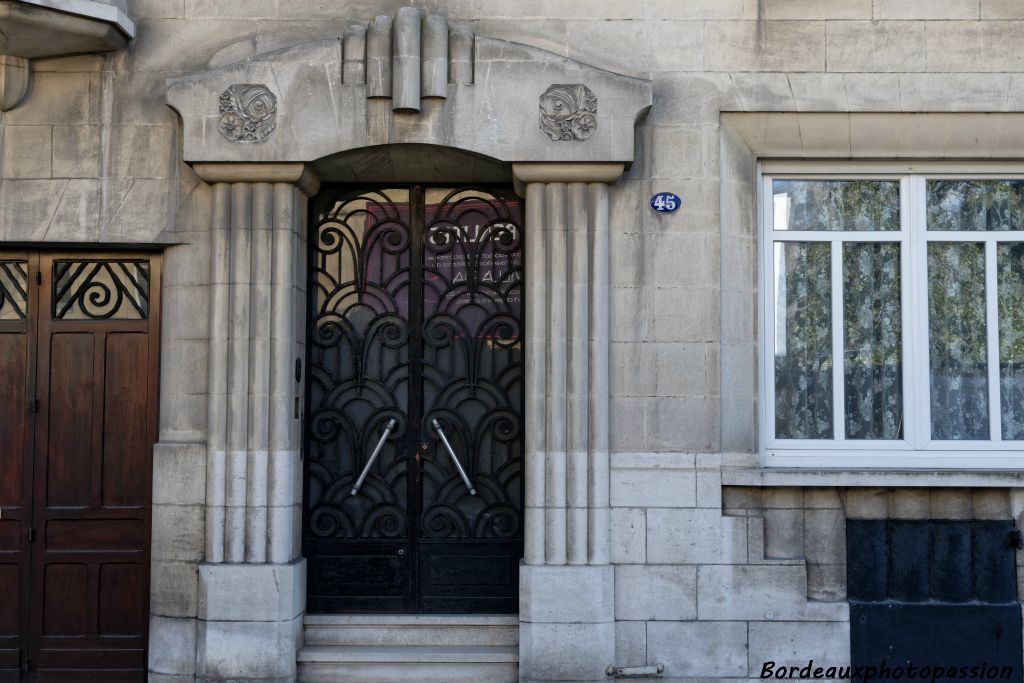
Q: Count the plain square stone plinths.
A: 2